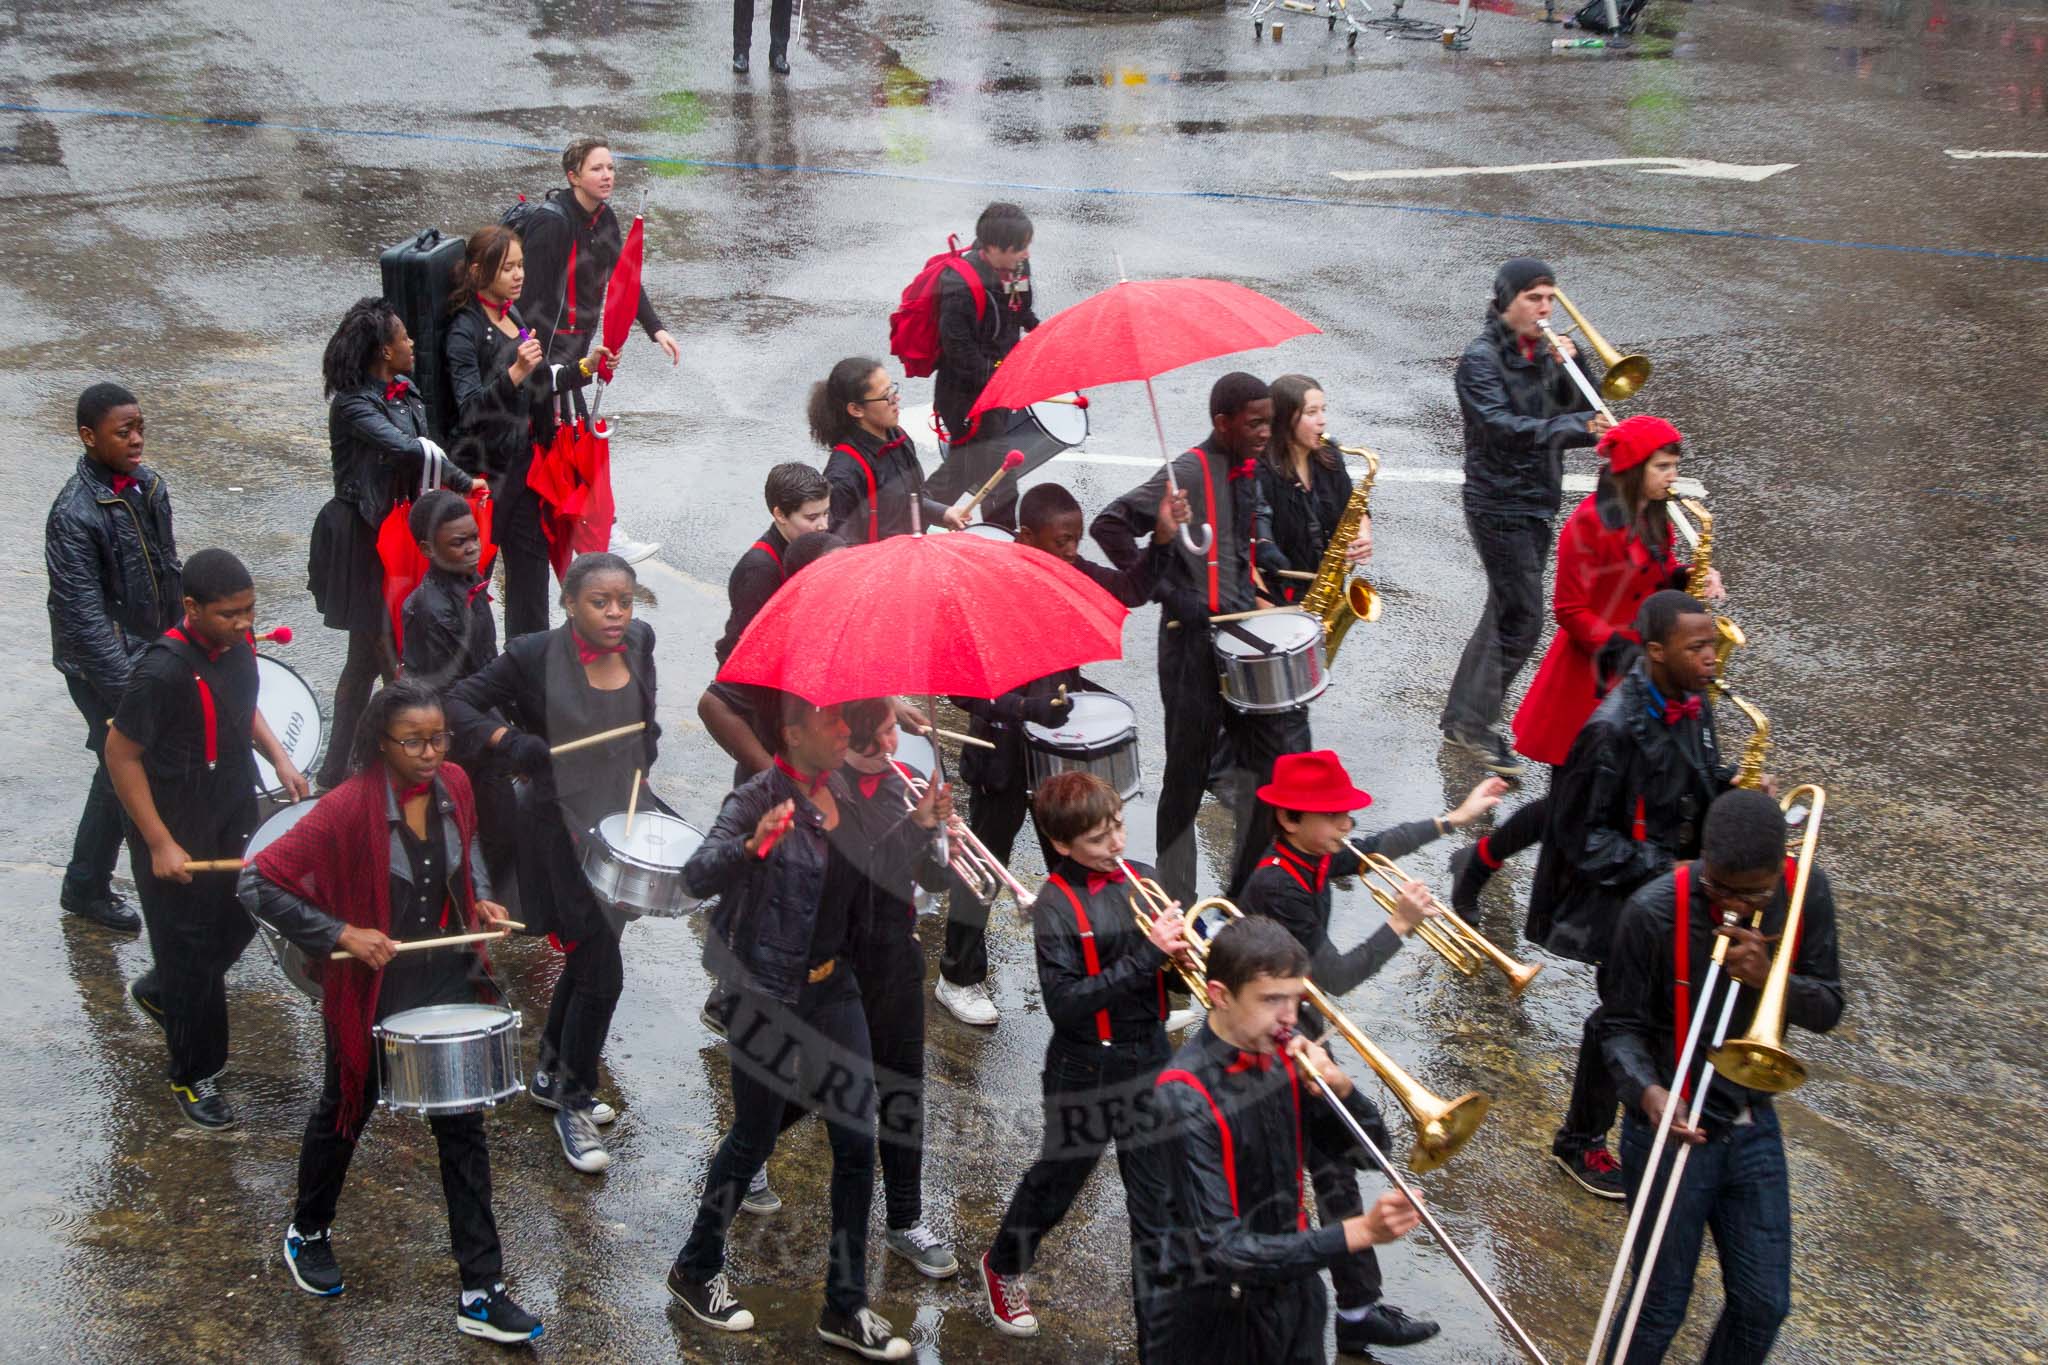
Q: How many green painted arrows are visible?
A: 0